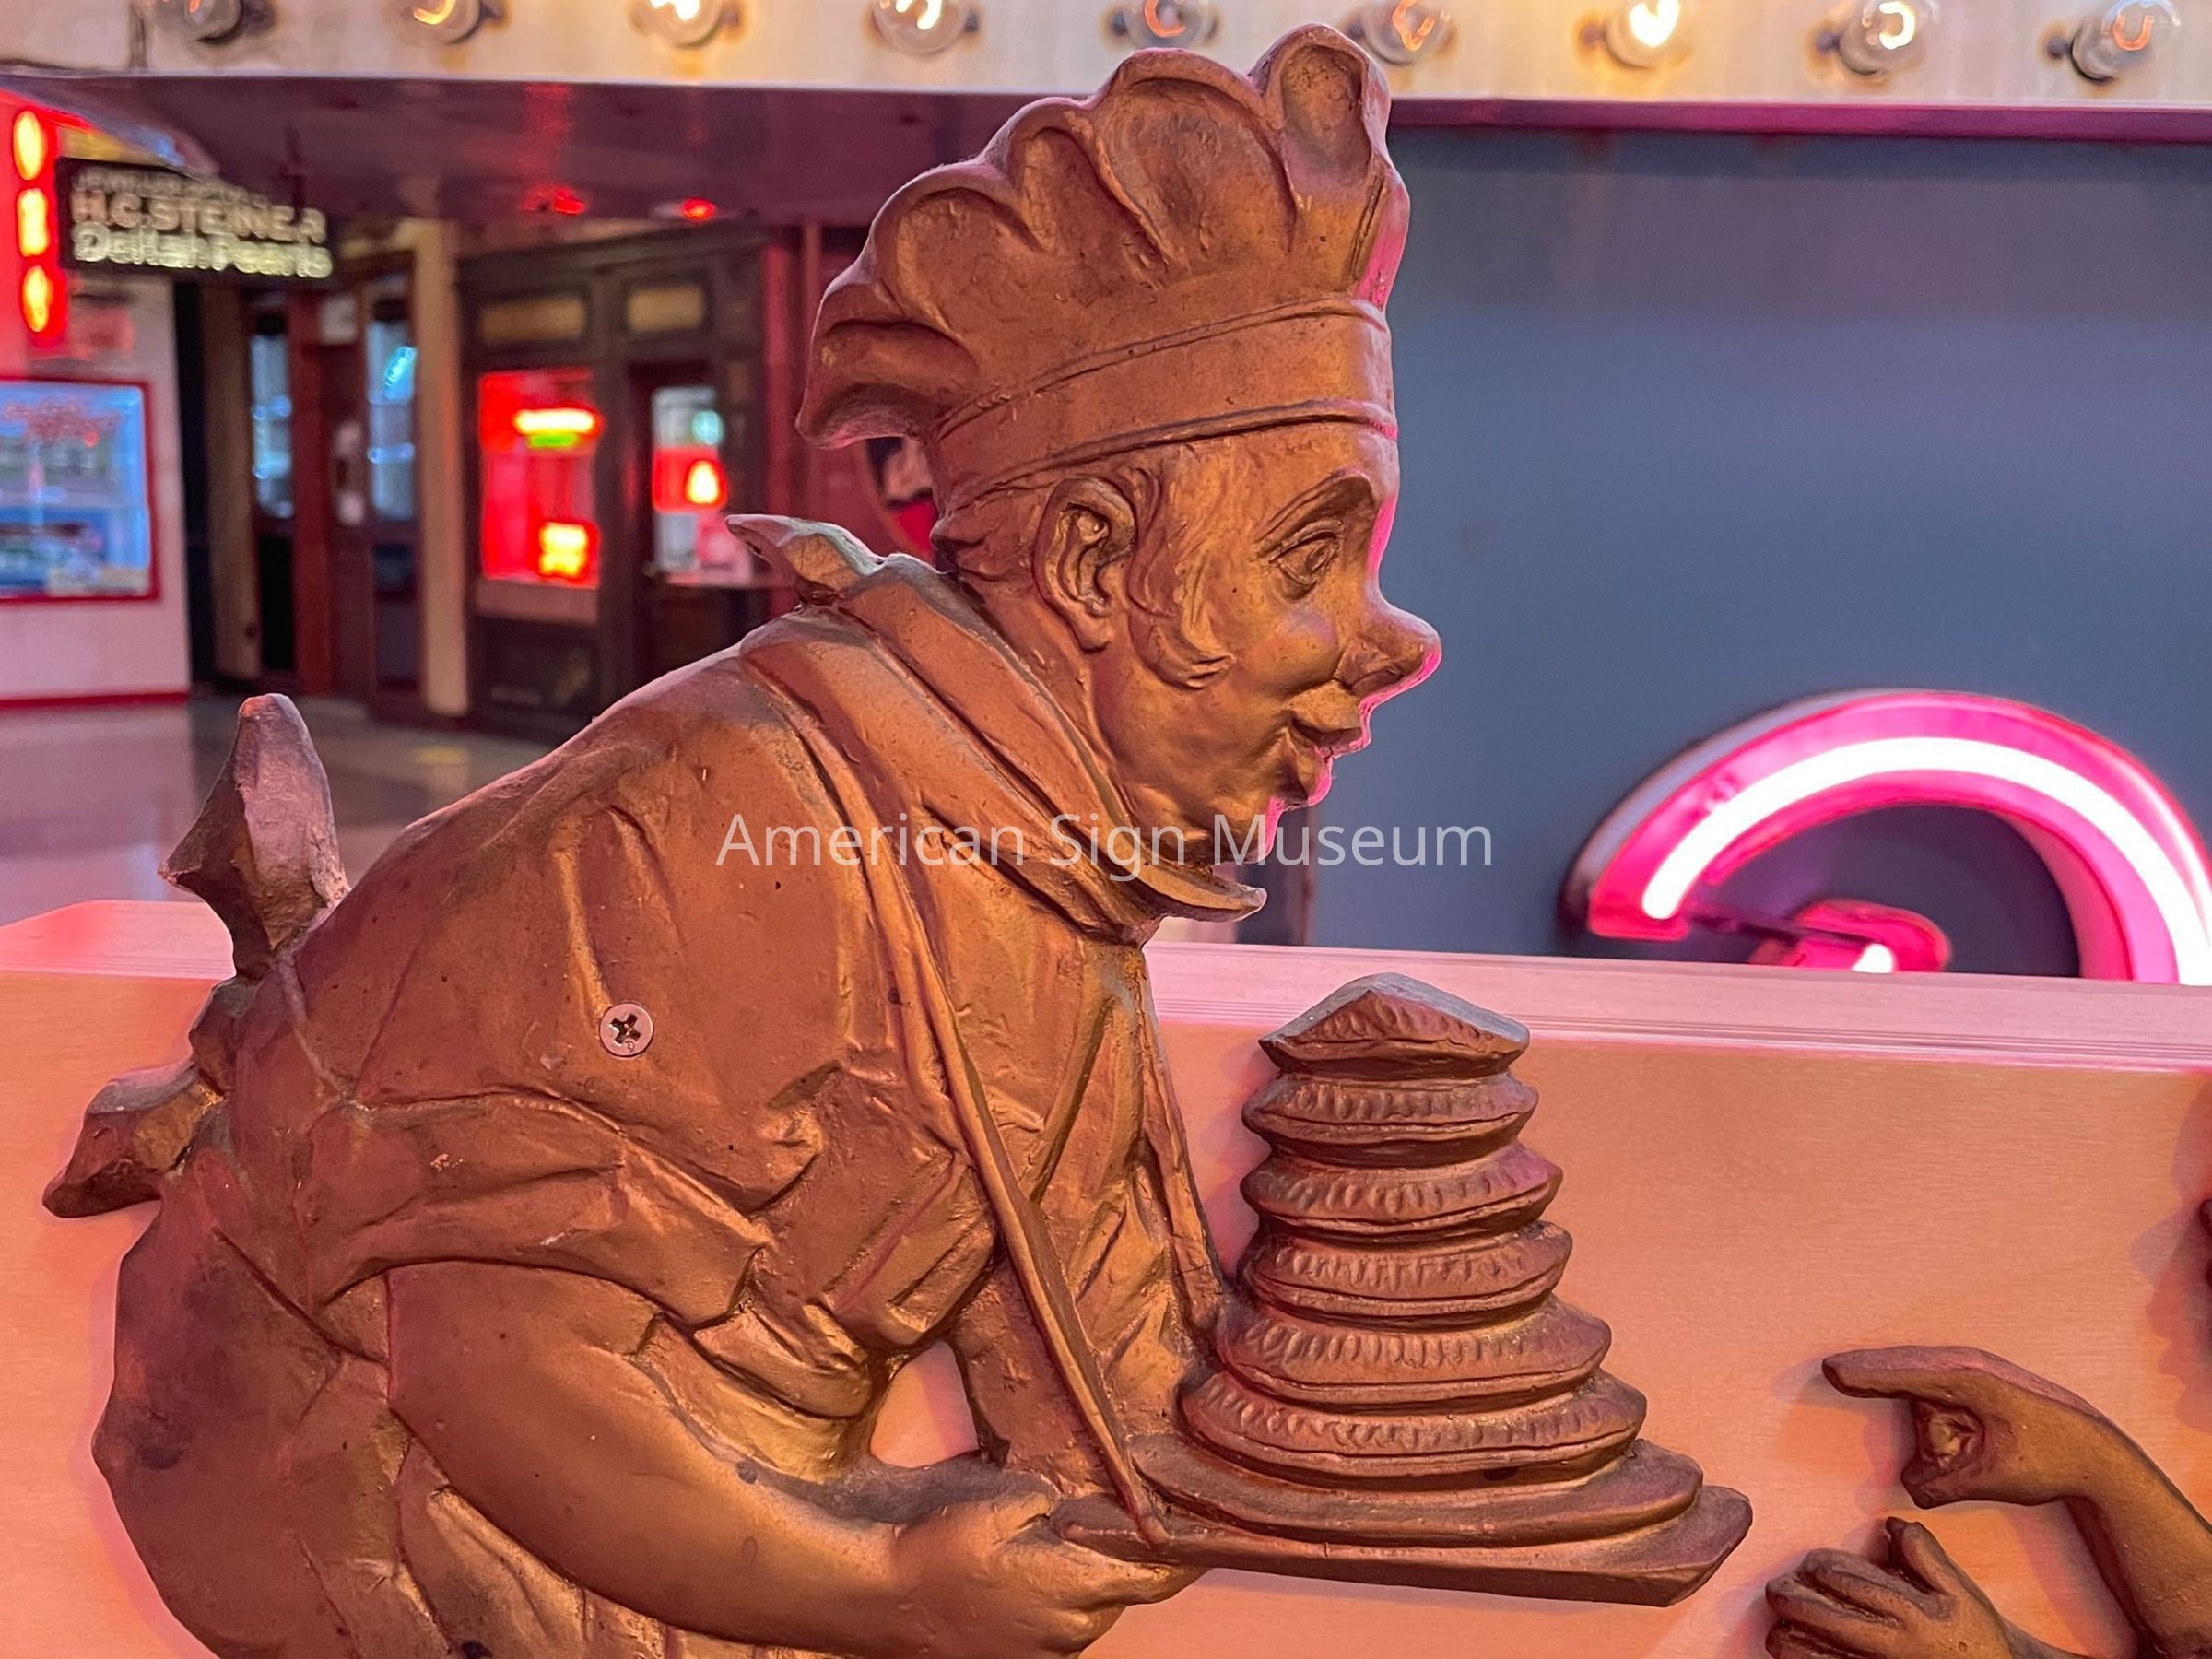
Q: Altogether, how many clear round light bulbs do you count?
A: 9